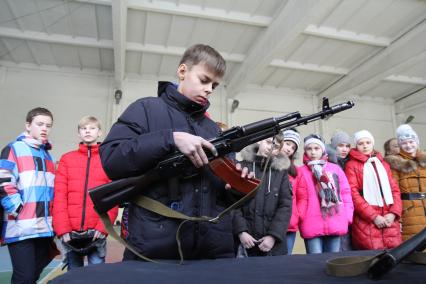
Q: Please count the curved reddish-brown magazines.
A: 1